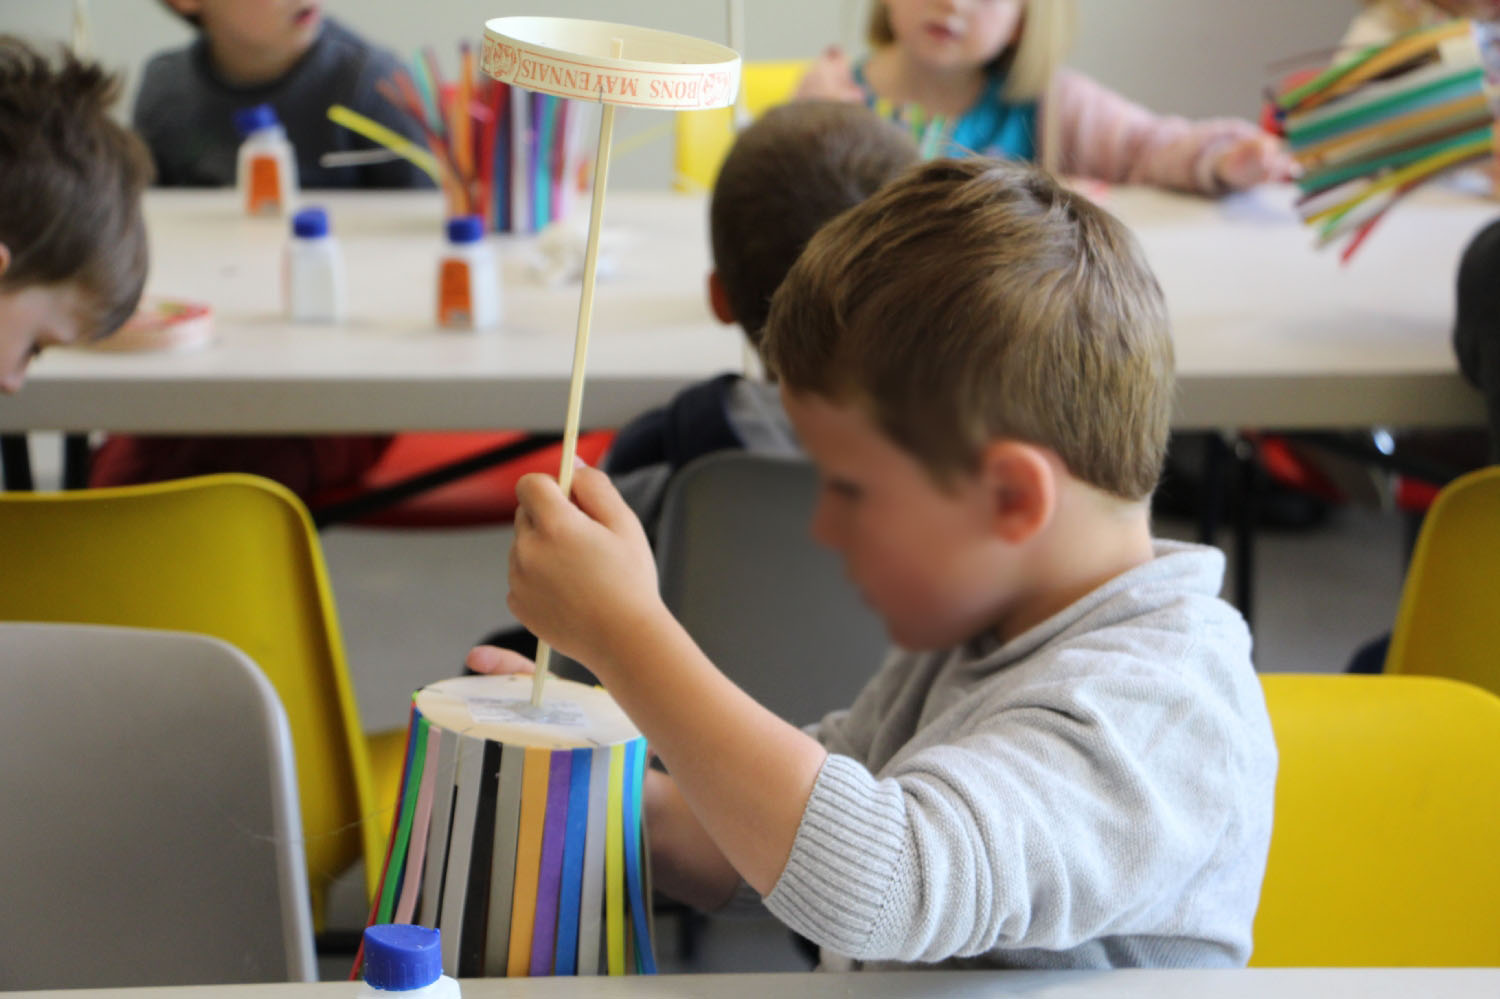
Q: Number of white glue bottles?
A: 4